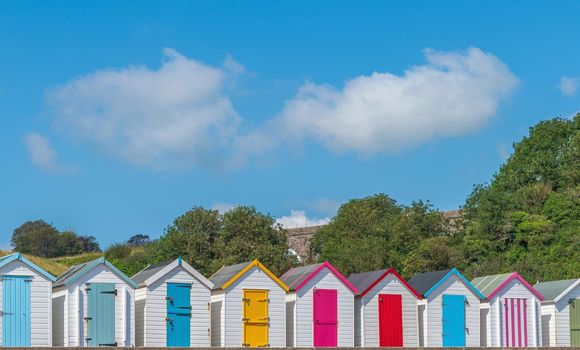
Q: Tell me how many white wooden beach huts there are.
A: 9